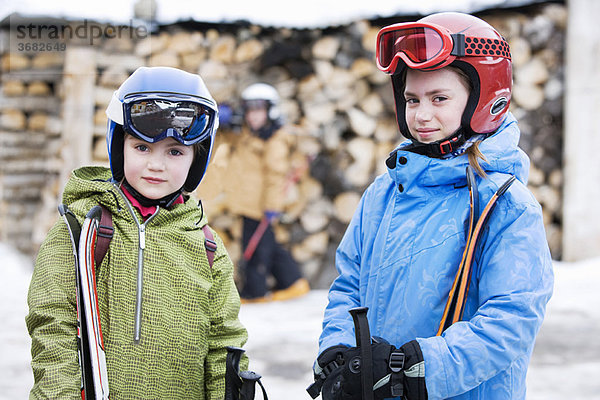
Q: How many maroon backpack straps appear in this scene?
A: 2